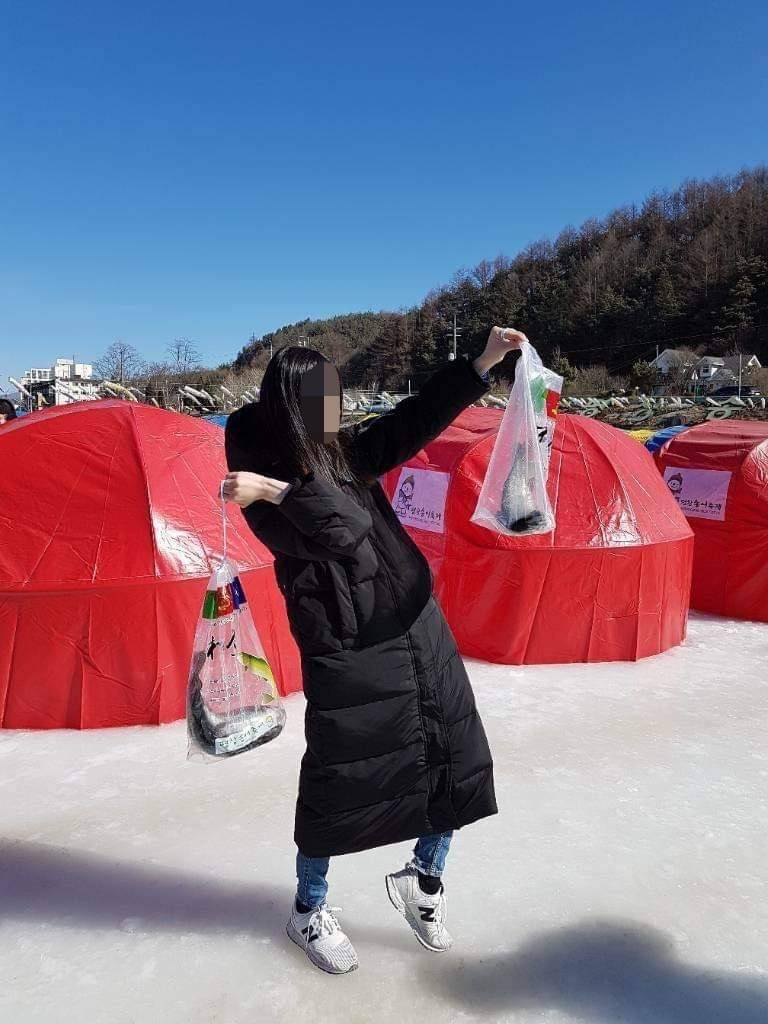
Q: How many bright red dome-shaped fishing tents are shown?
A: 3